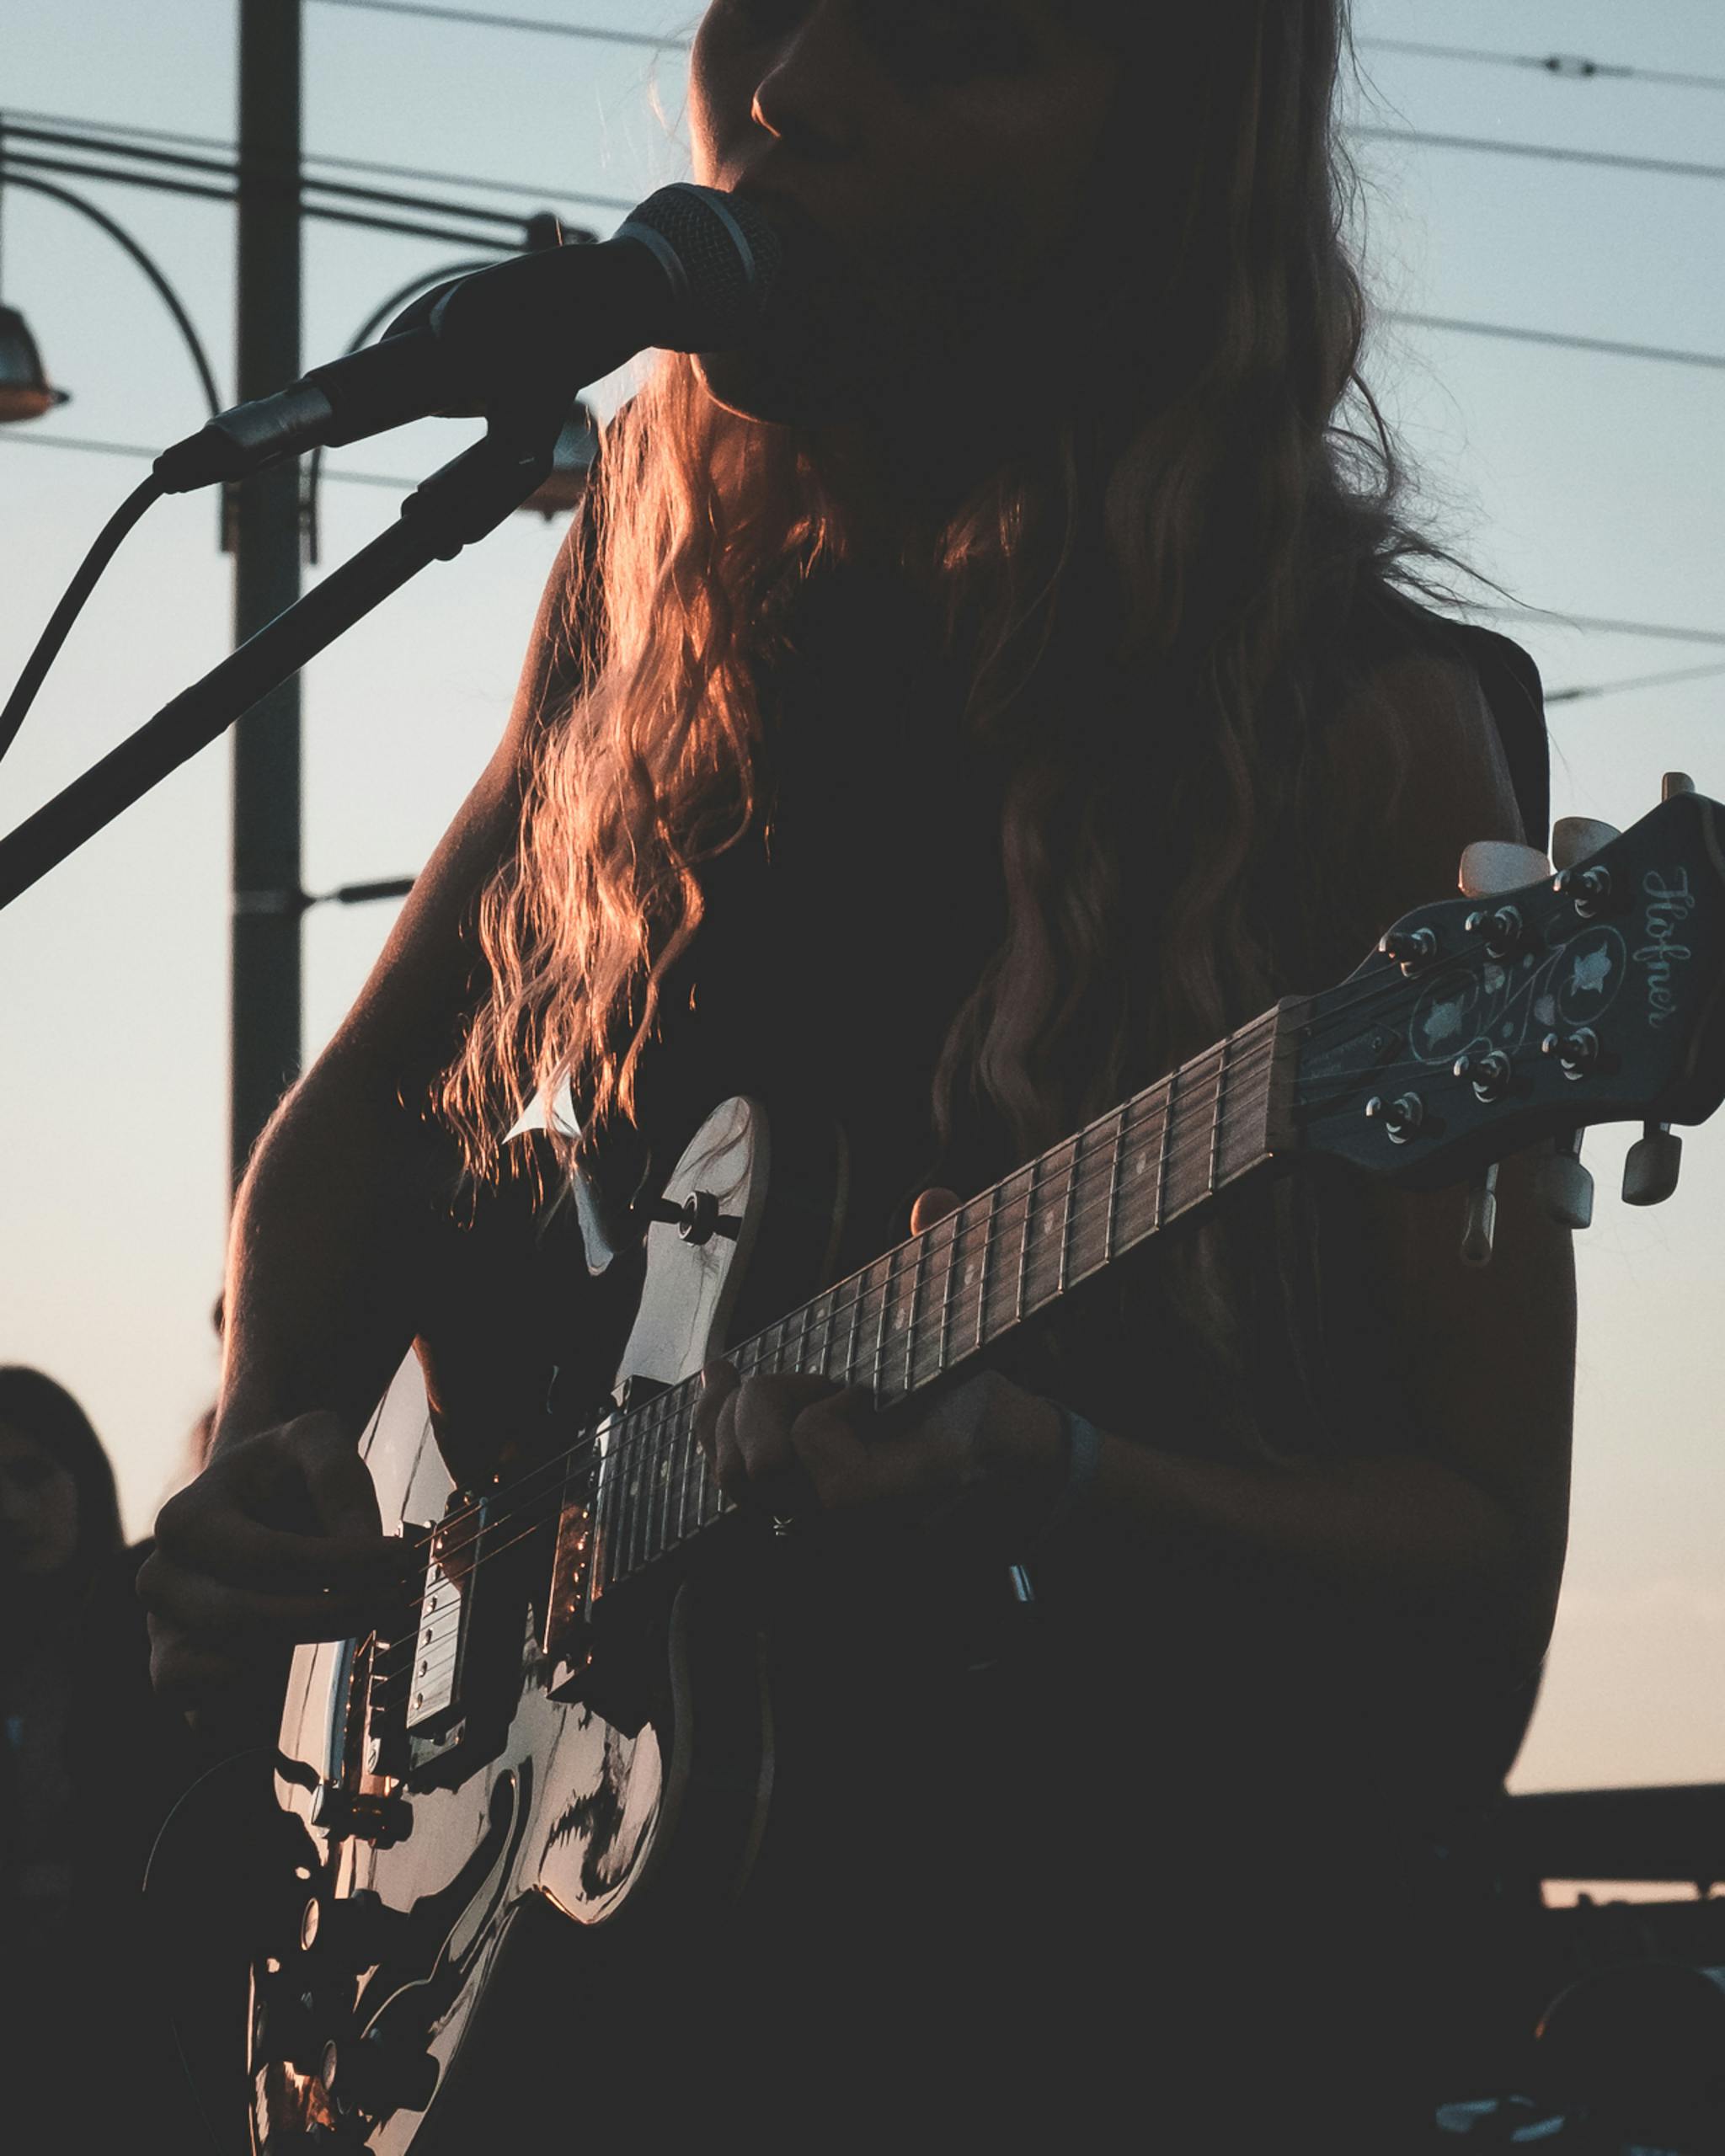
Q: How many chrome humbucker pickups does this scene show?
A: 2